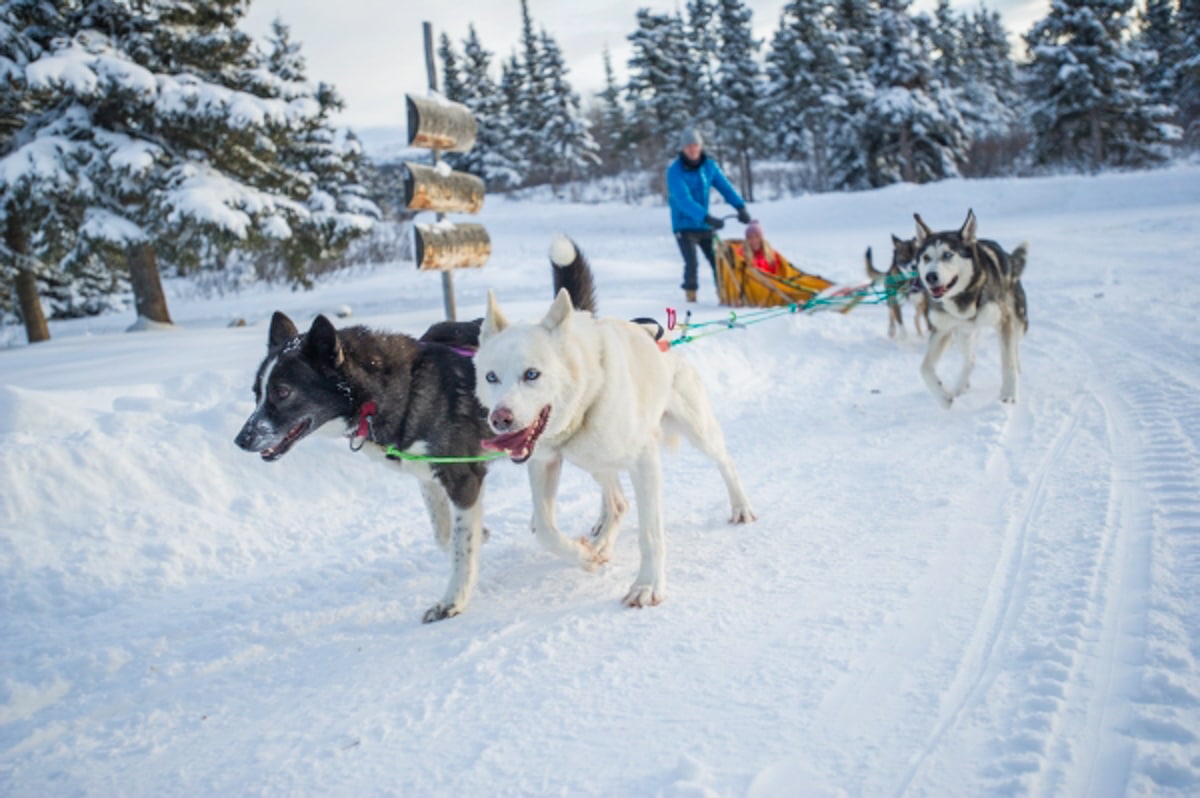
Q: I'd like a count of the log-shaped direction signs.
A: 3